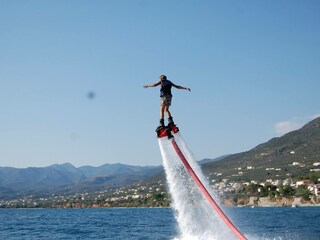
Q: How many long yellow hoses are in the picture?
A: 0